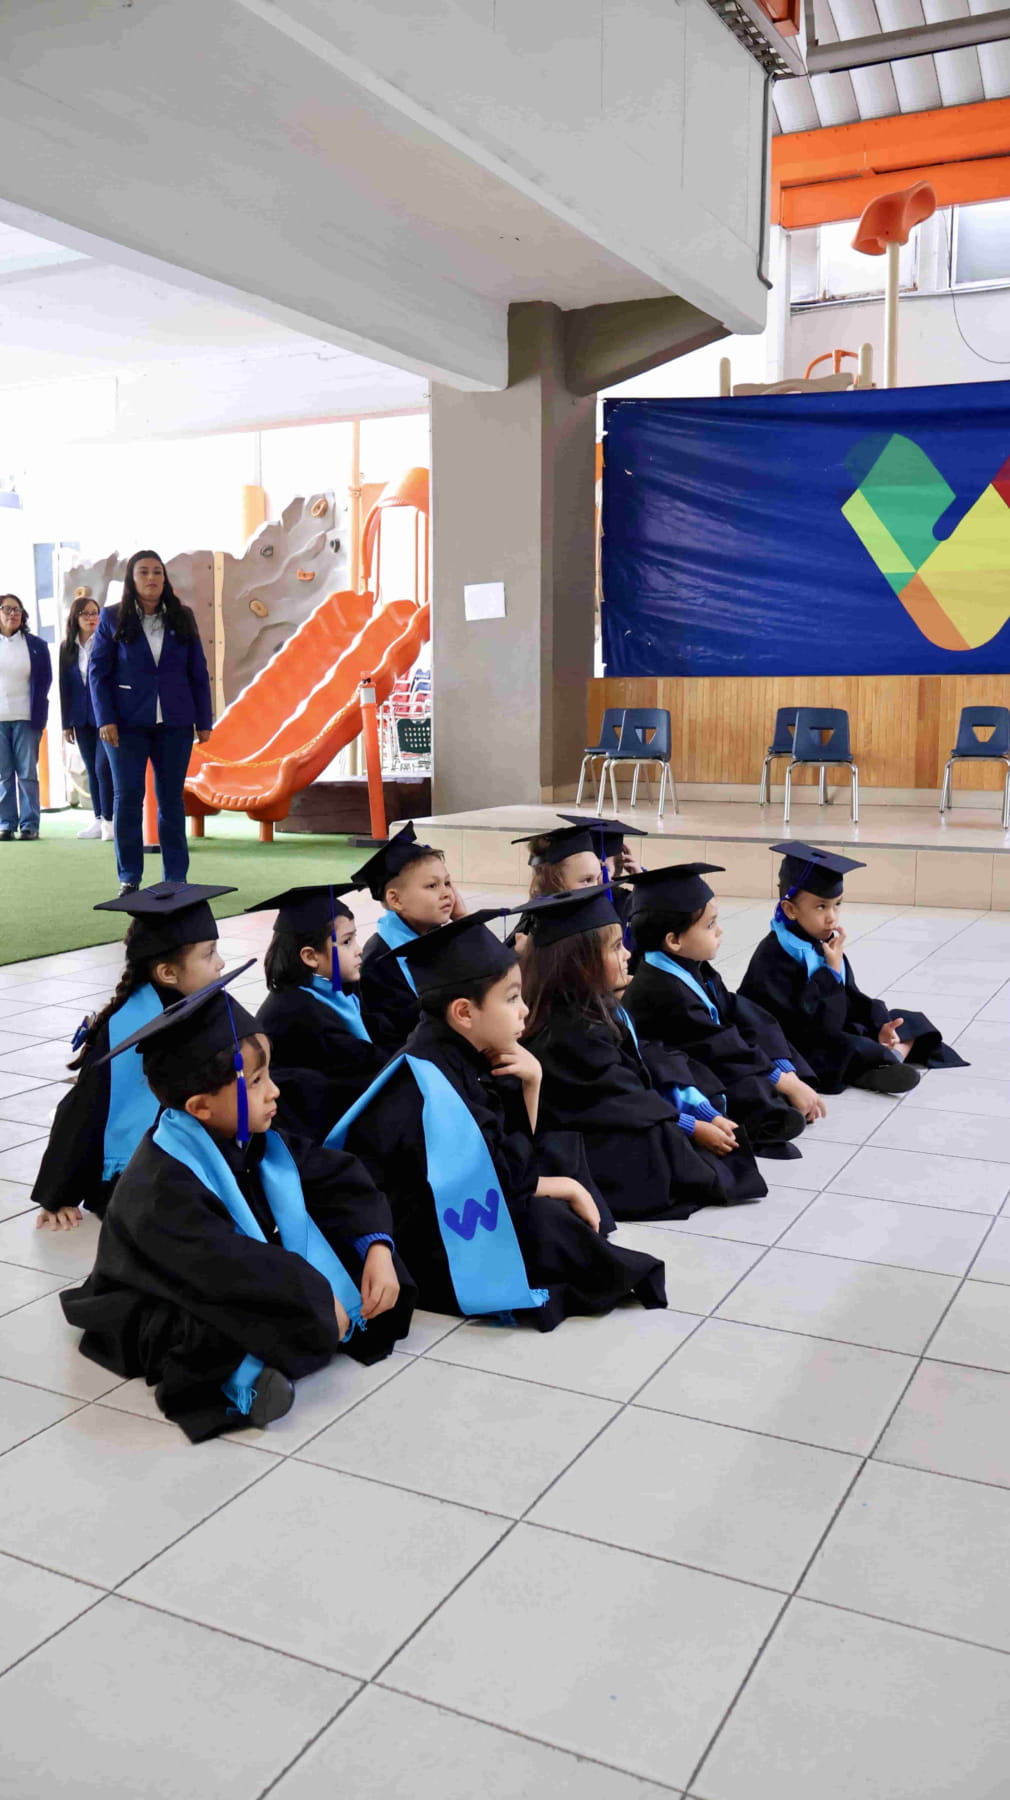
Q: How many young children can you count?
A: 10